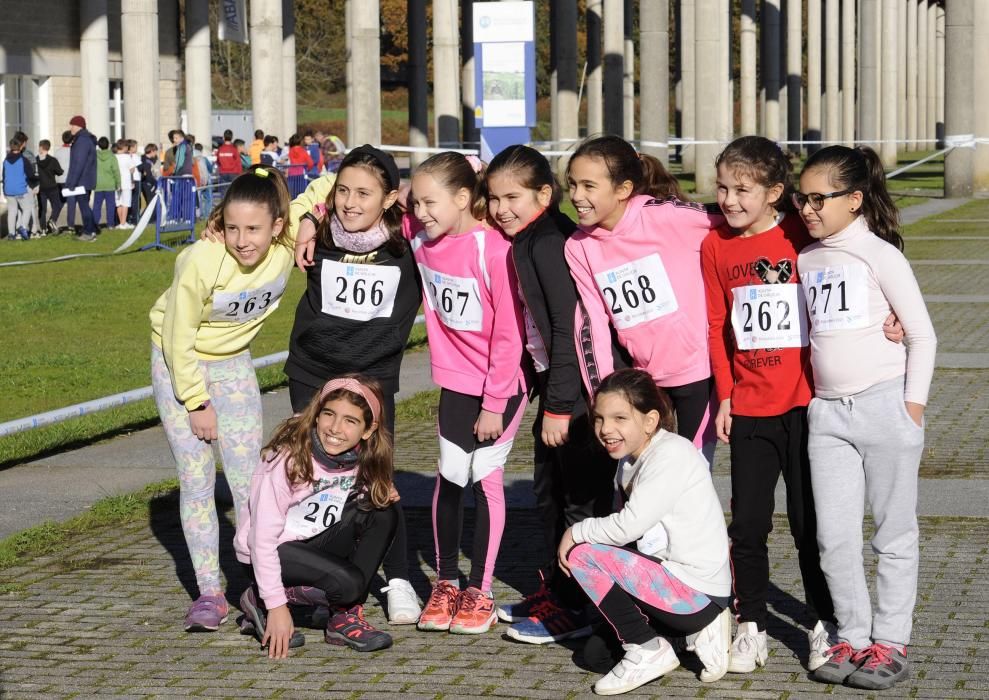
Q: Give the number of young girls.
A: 9